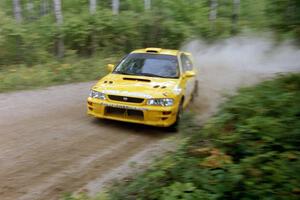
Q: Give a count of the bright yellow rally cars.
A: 1